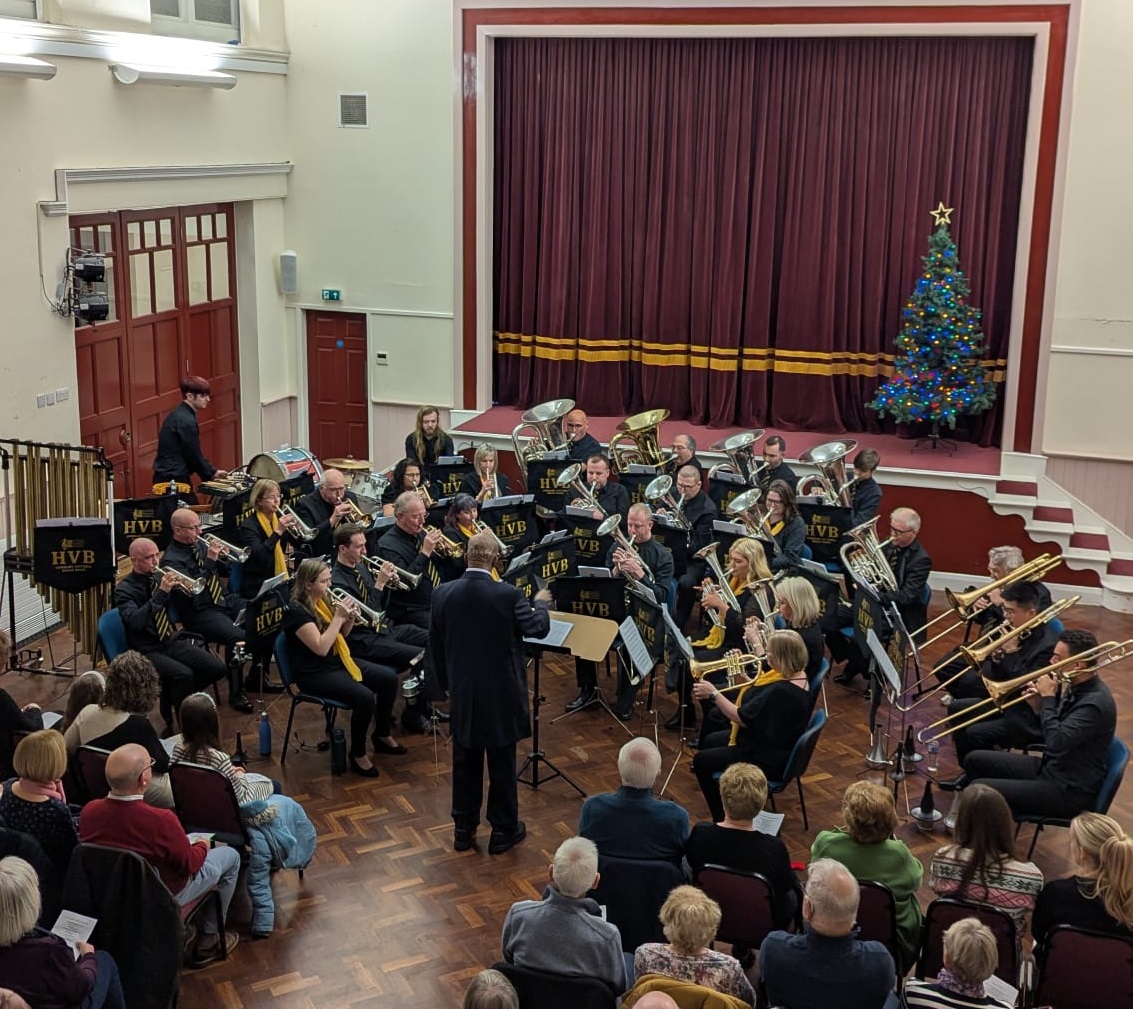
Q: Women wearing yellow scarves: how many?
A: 7